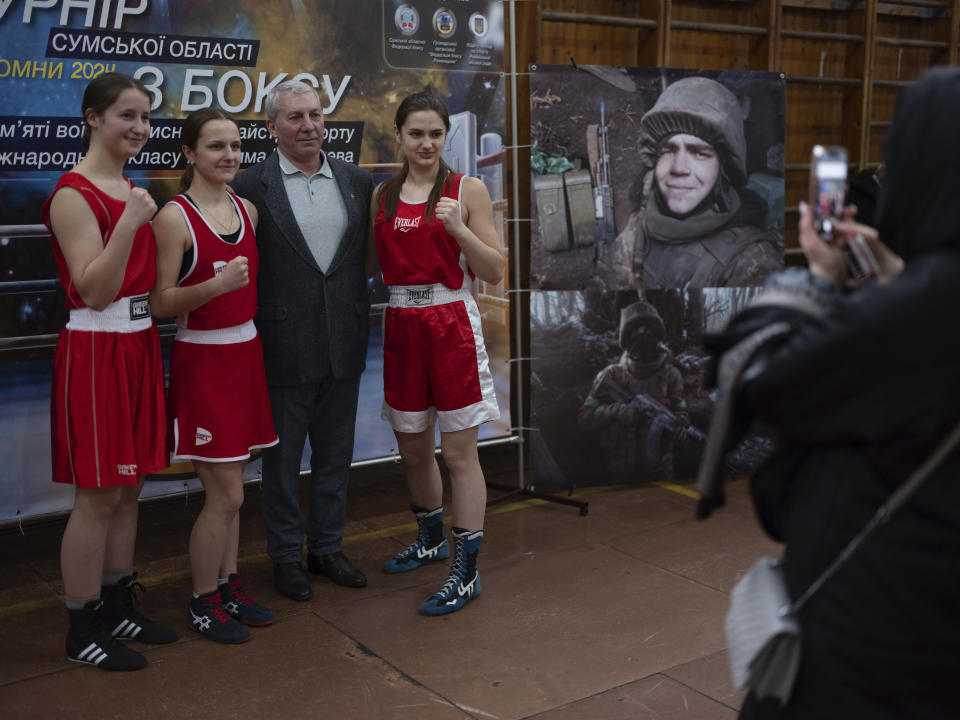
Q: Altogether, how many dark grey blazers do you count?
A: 1